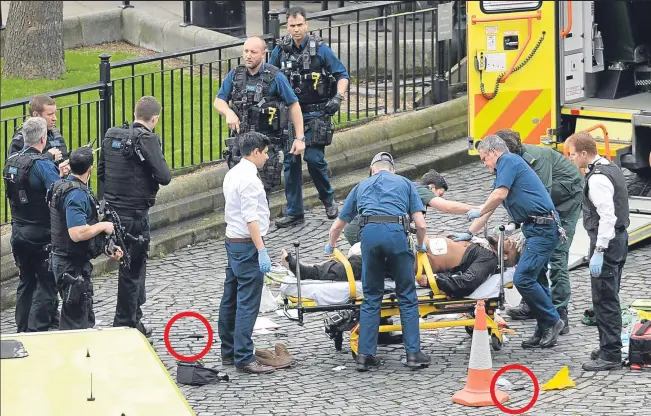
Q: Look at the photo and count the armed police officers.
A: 6